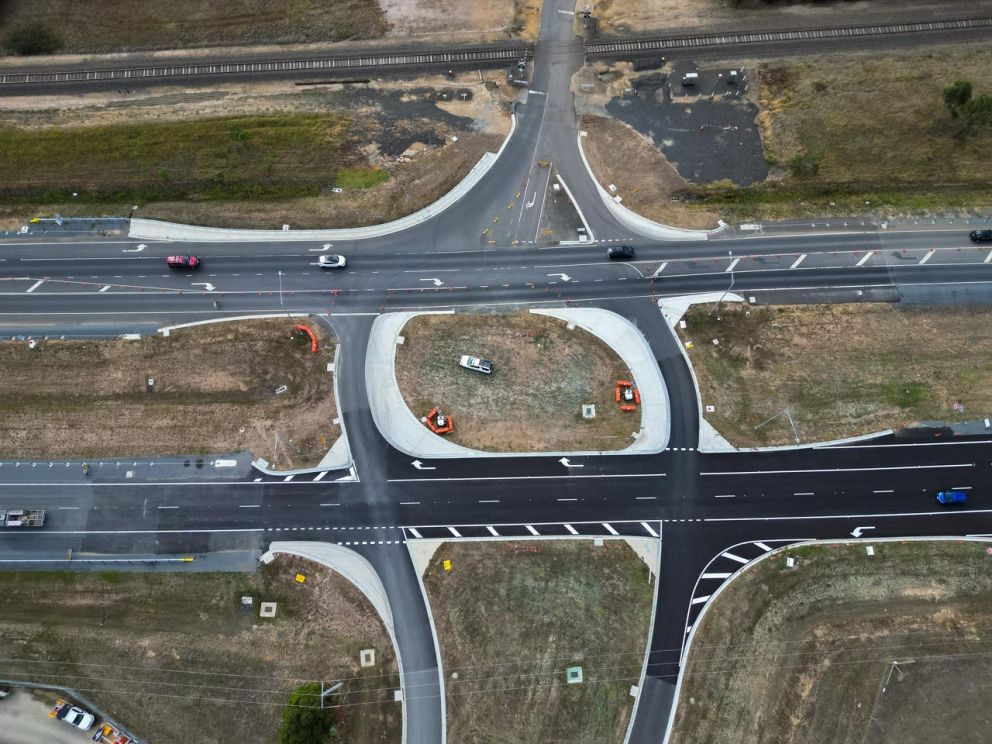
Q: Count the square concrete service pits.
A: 4